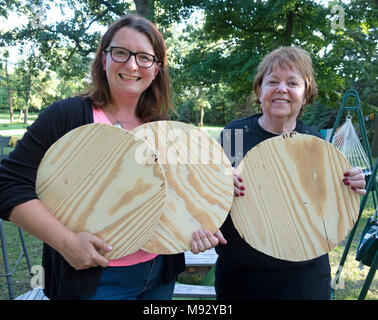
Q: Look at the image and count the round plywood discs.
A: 3